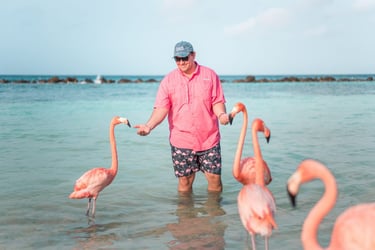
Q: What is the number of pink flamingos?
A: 4